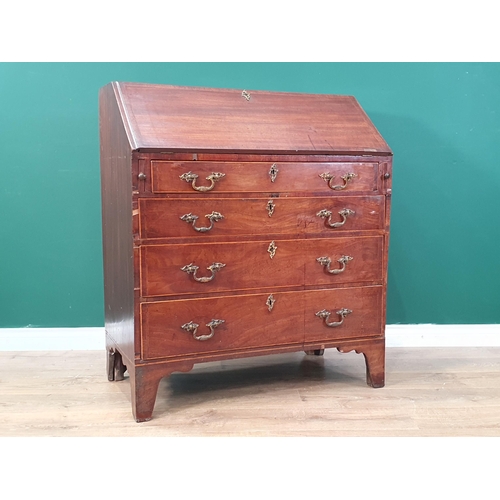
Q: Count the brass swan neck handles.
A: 8